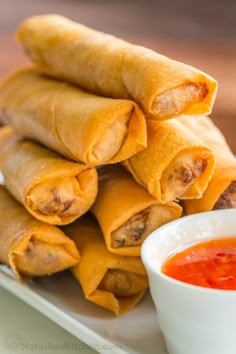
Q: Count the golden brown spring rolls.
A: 8